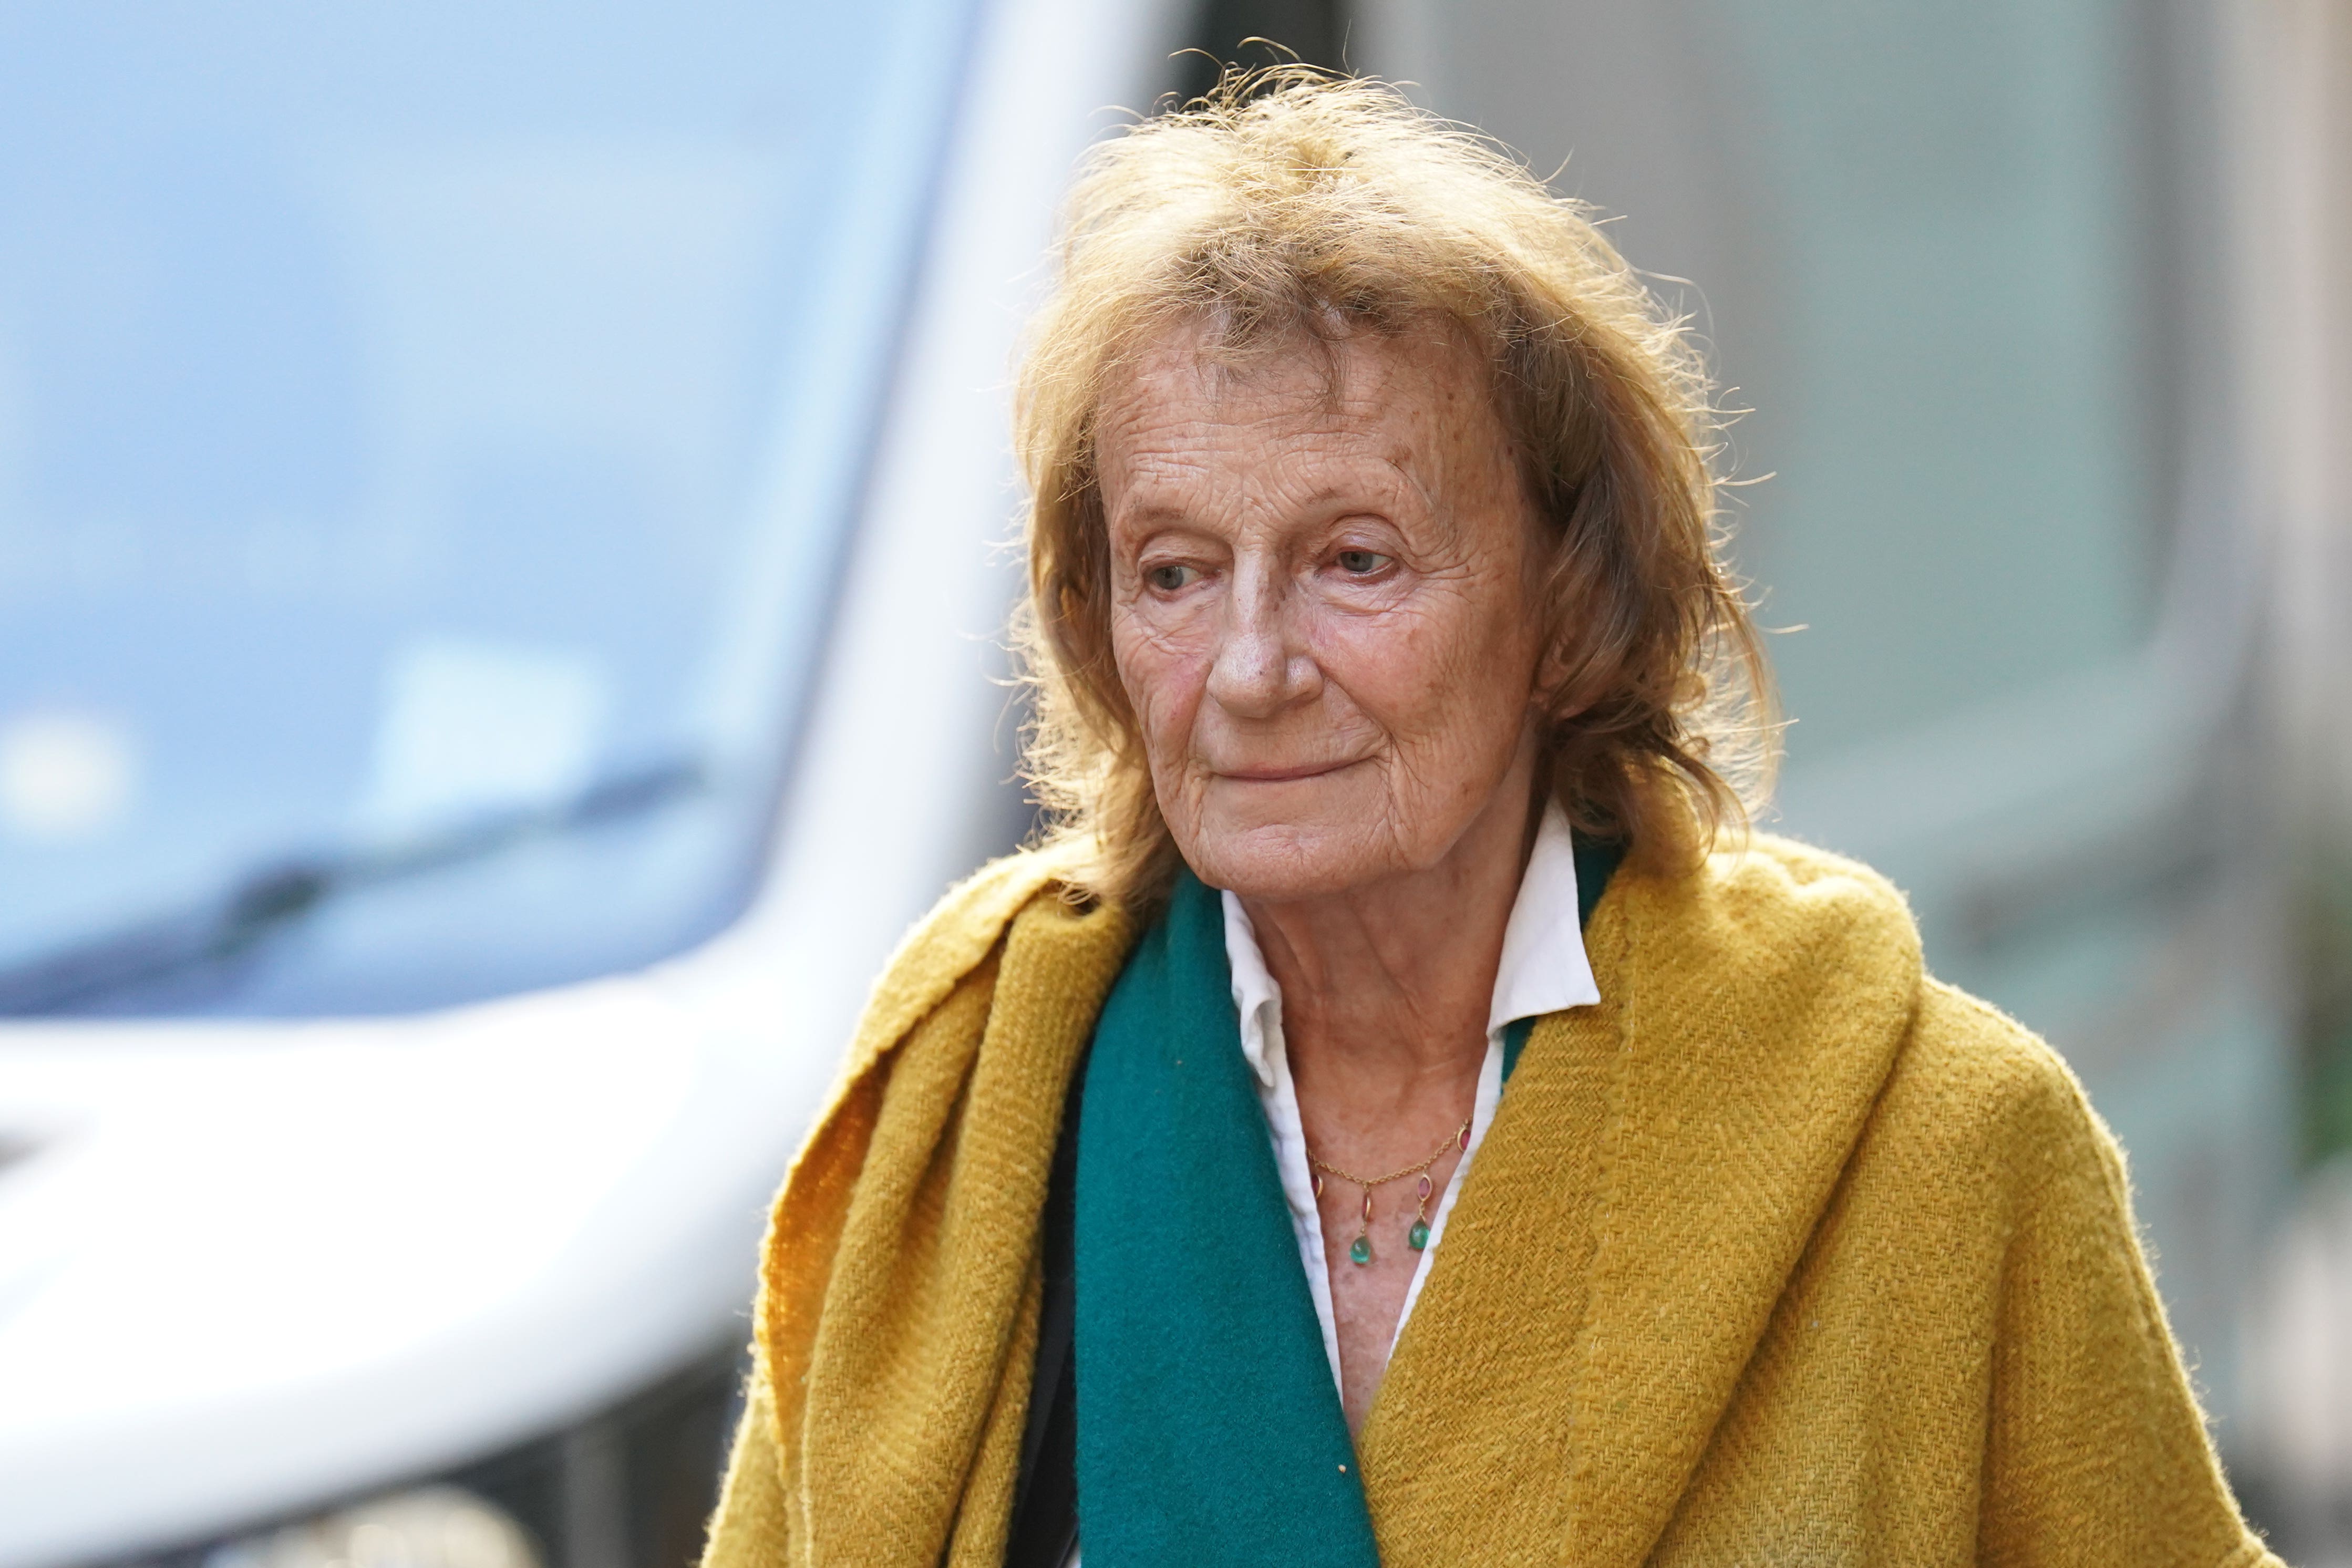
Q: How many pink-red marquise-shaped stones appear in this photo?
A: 4